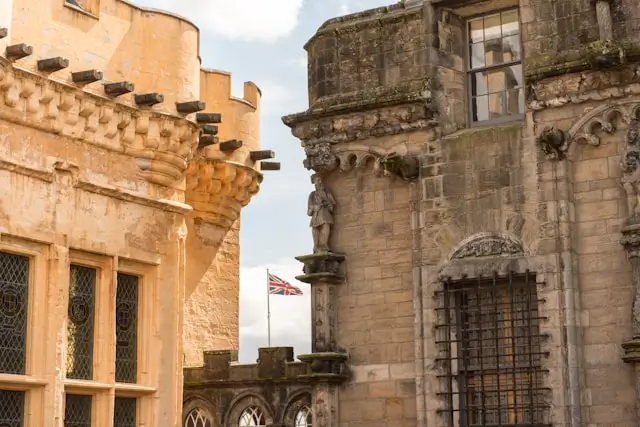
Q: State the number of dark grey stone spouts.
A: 13